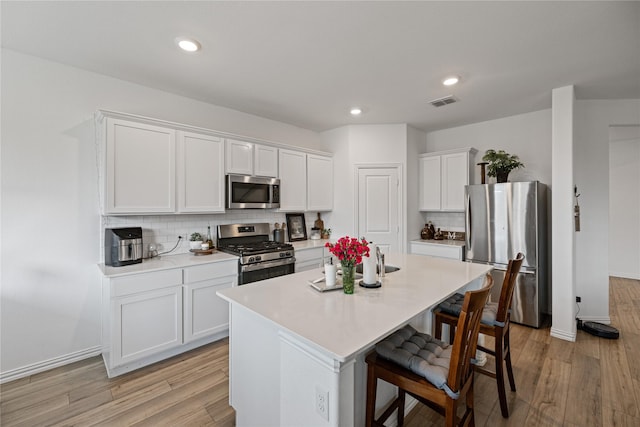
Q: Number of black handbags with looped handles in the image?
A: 0